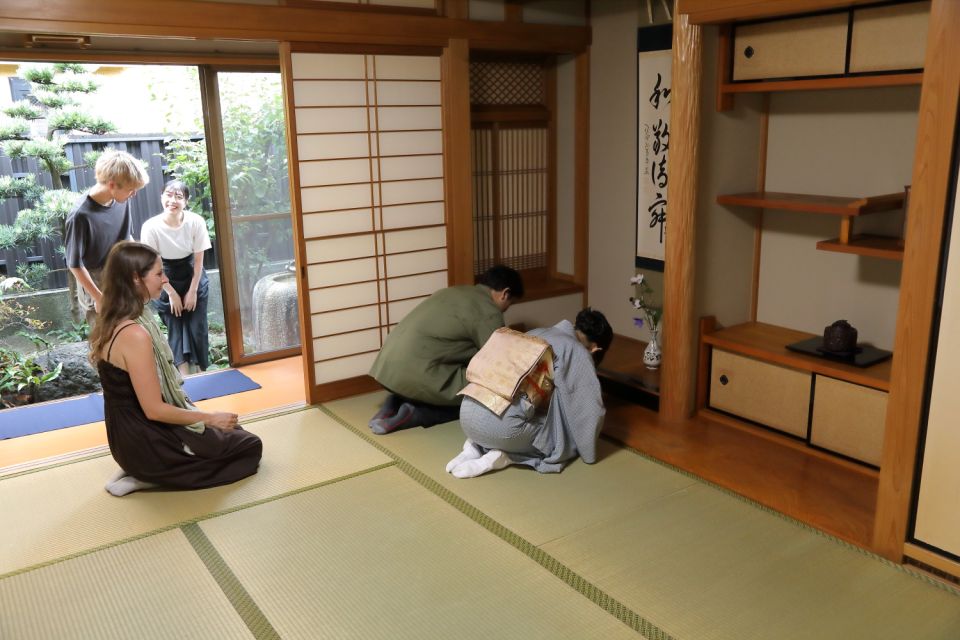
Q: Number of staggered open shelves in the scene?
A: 2